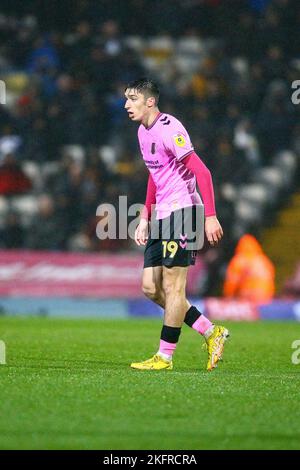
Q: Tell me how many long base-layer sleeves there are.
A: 2